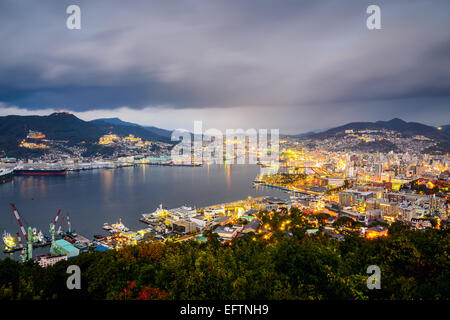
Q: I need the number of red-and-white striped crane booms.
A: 5